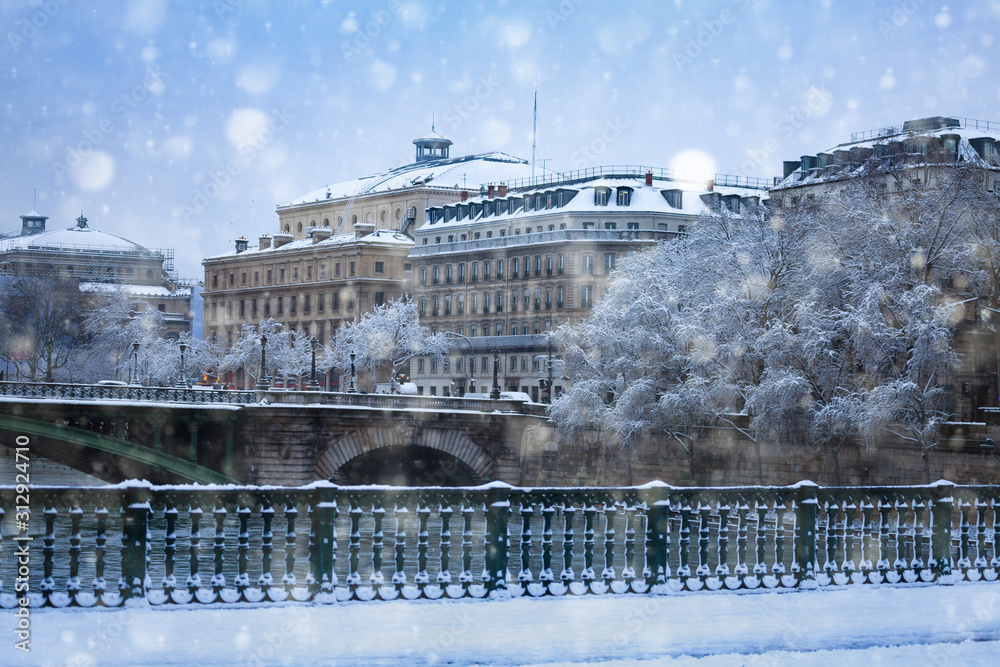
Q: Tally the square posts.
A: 6